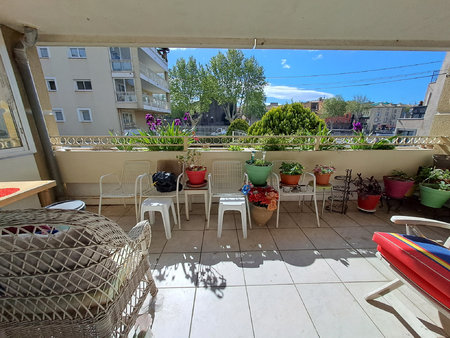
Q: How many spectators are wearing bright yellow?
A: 0